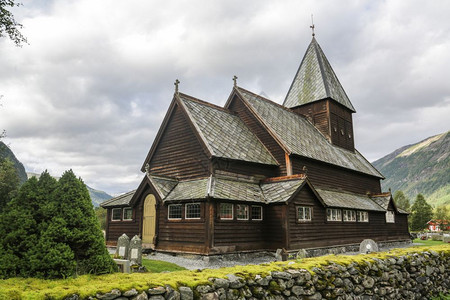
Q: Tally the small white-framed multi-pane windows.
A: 12